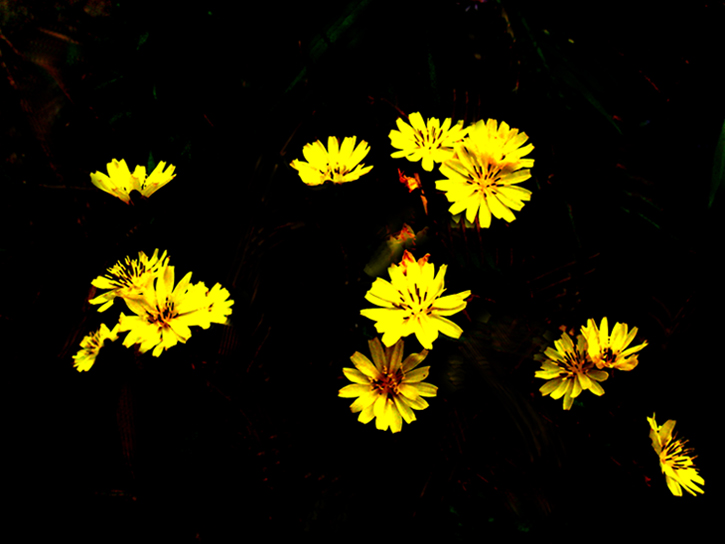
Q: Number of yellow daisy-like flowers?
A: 14